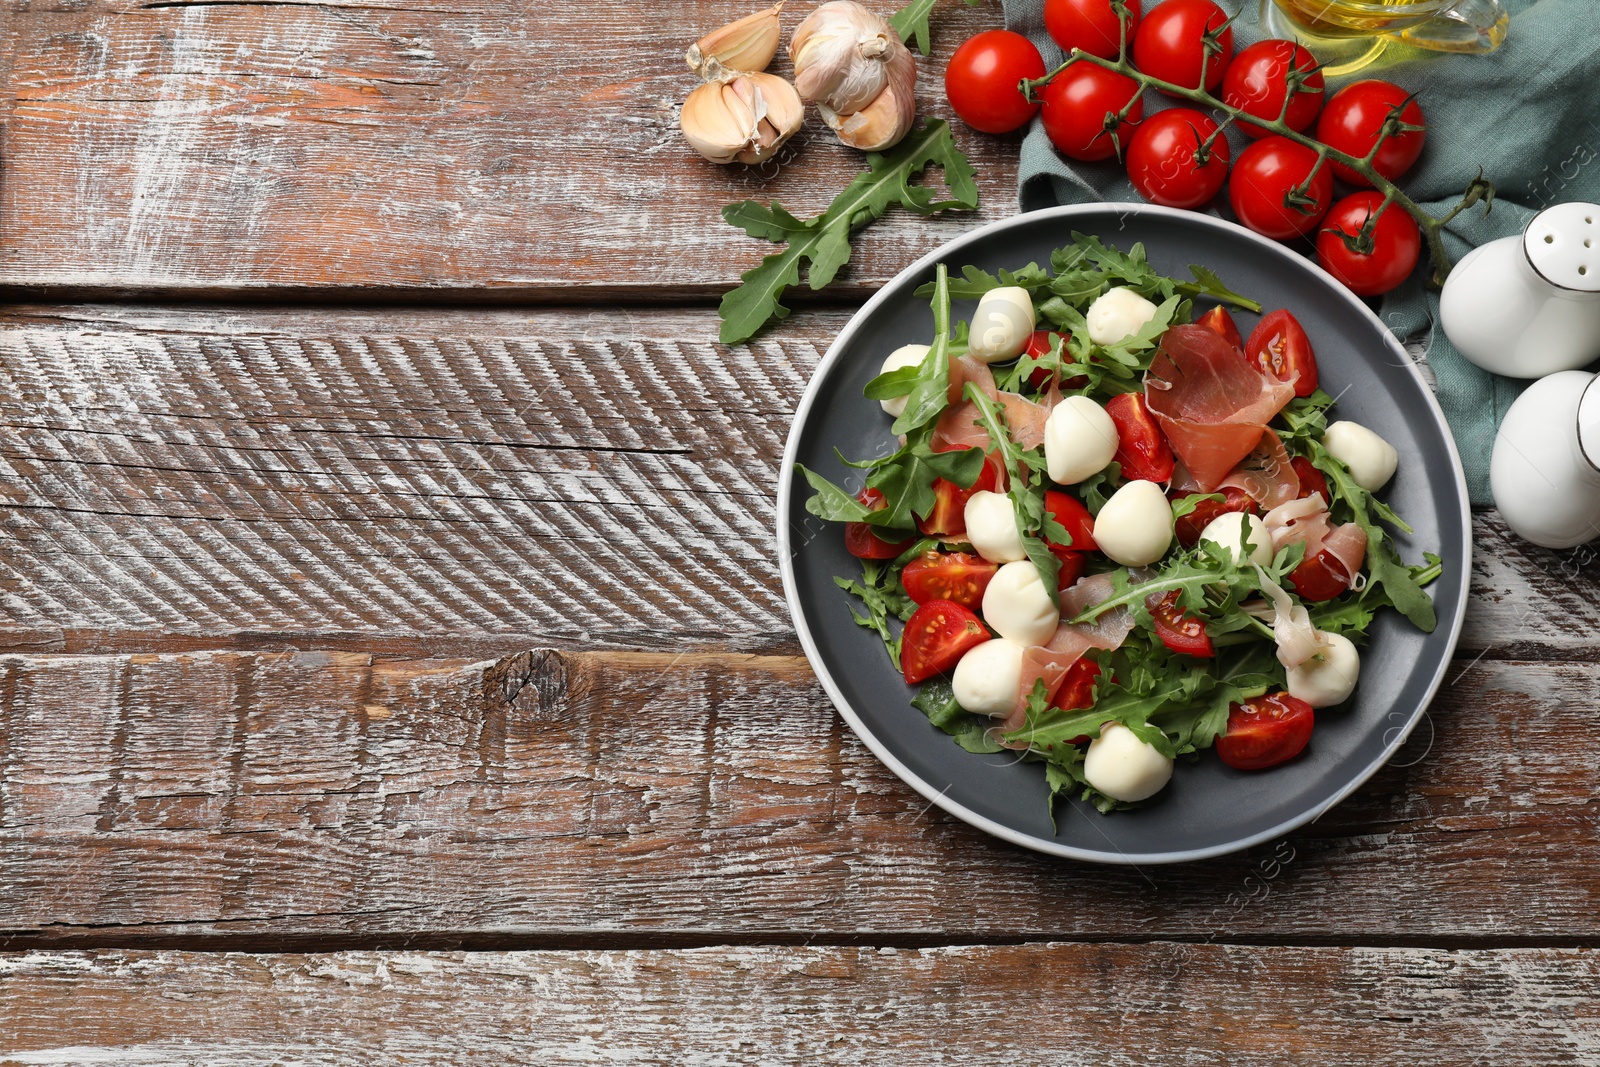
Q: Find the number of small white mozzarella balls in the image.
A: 12